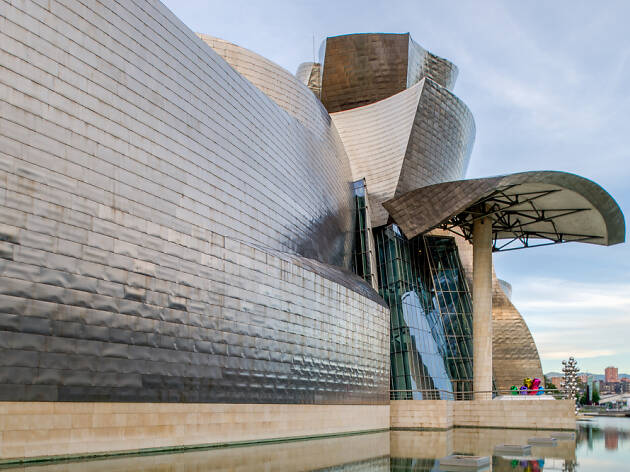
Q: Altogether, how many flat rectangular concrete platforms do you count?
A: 4